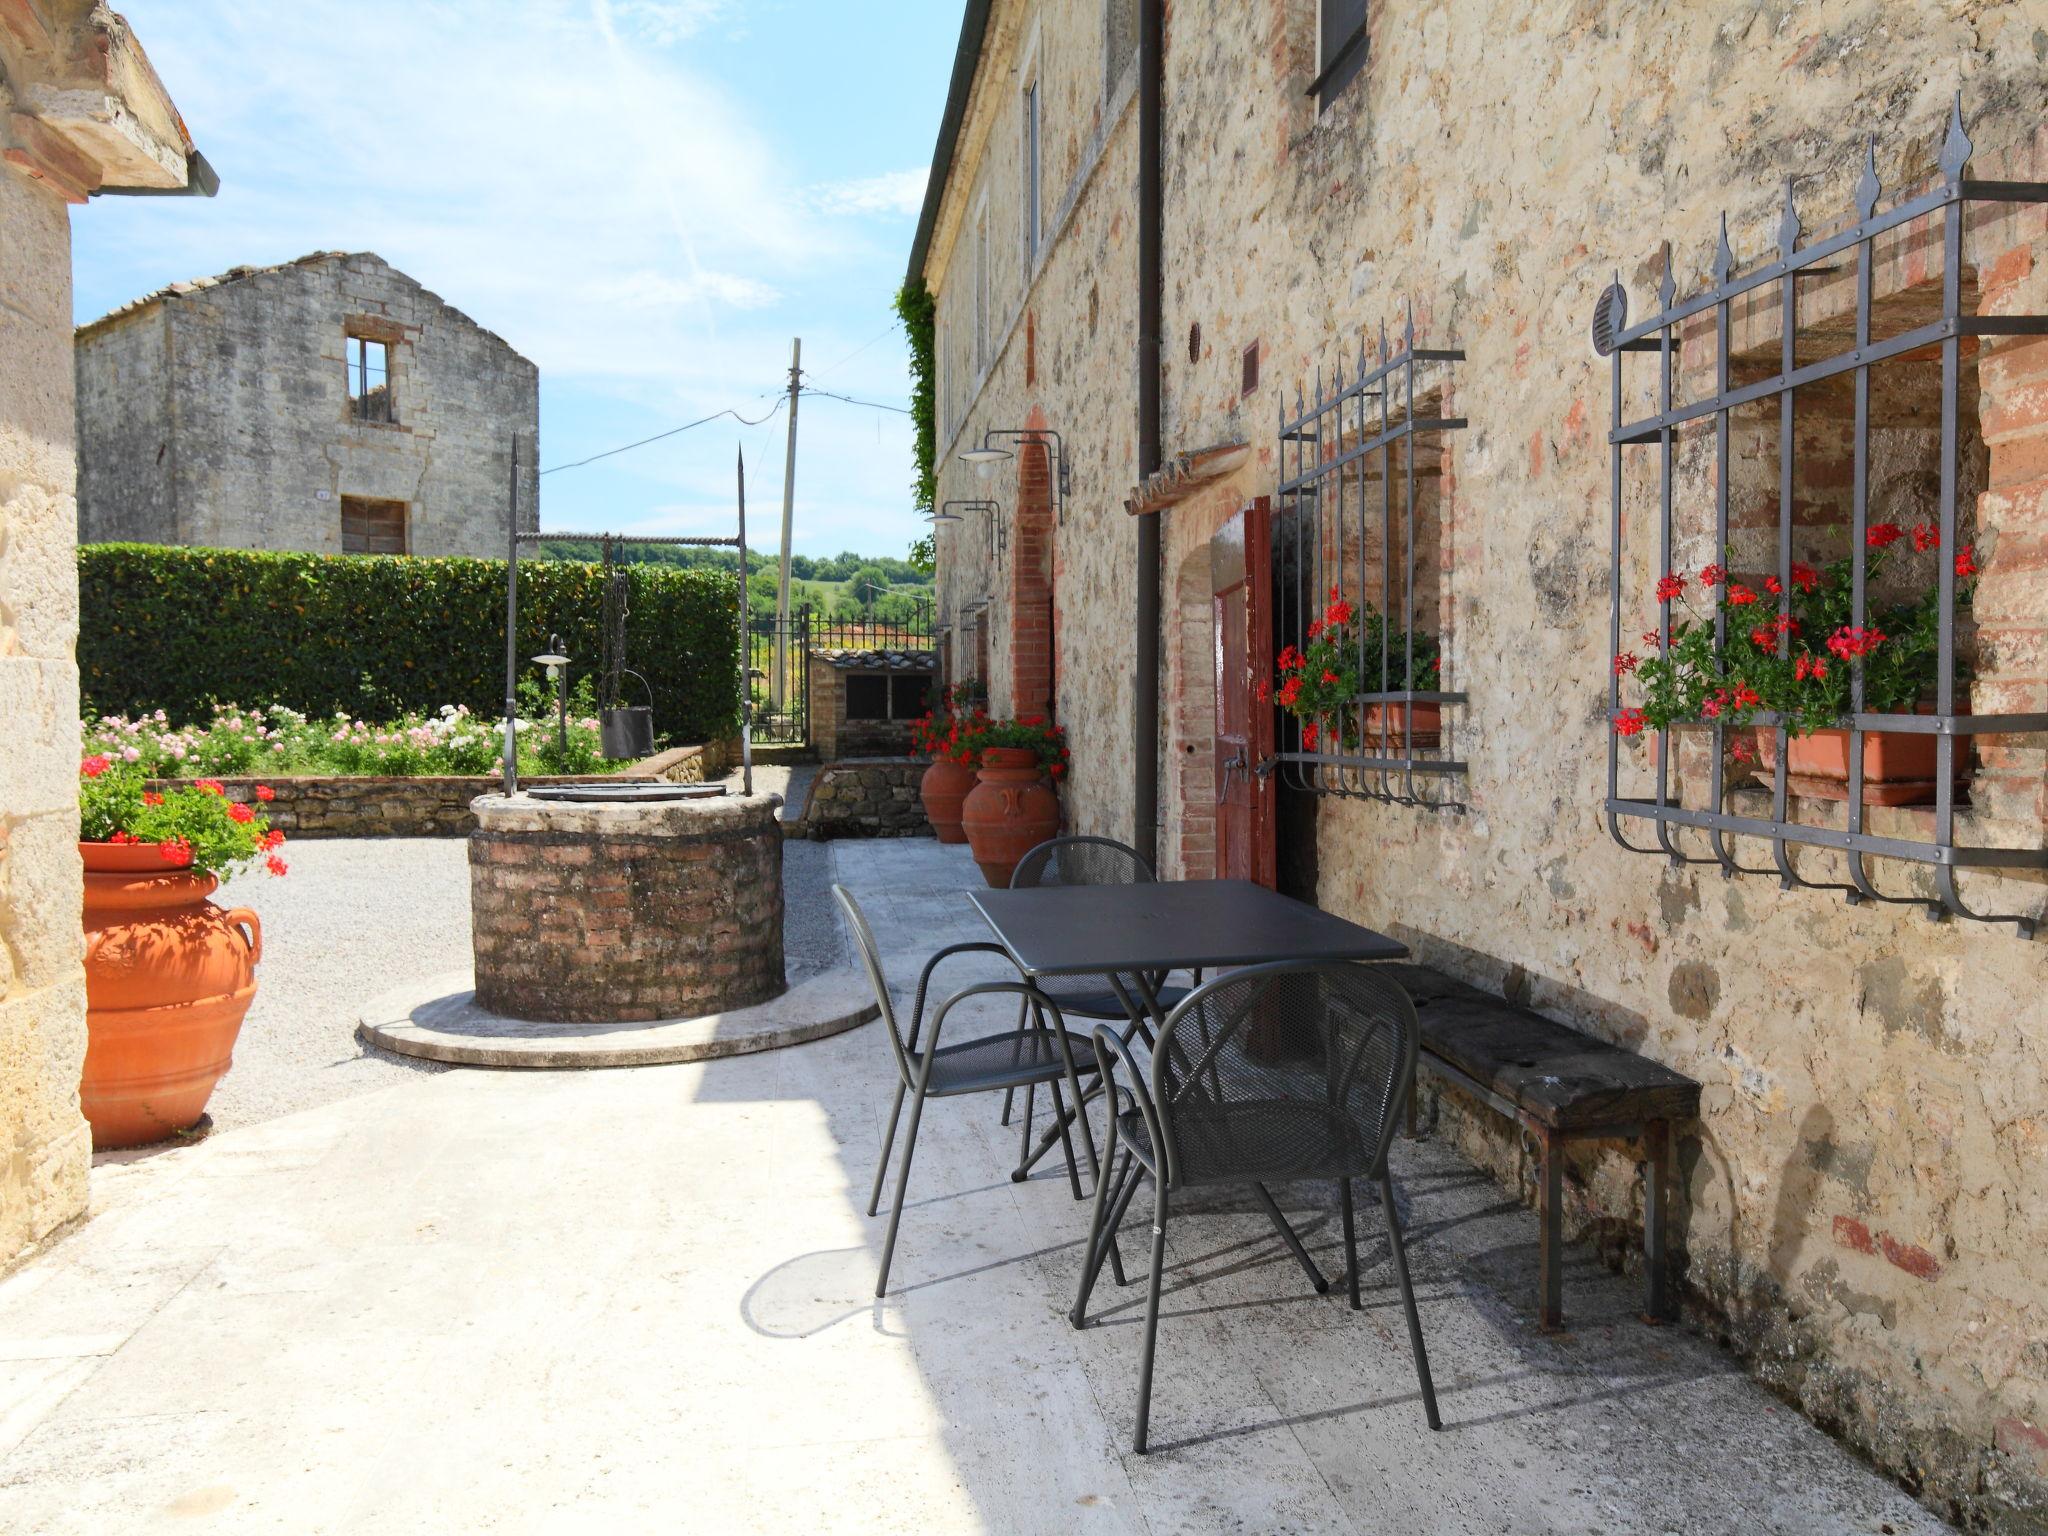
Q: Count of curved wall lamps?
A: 2